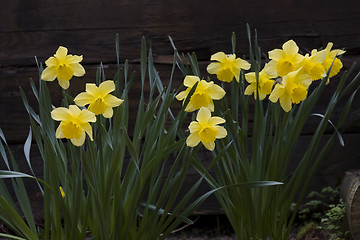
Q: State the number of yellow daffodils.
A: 11